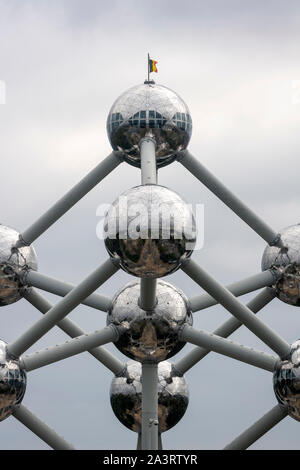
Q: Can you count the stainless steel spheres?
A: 8